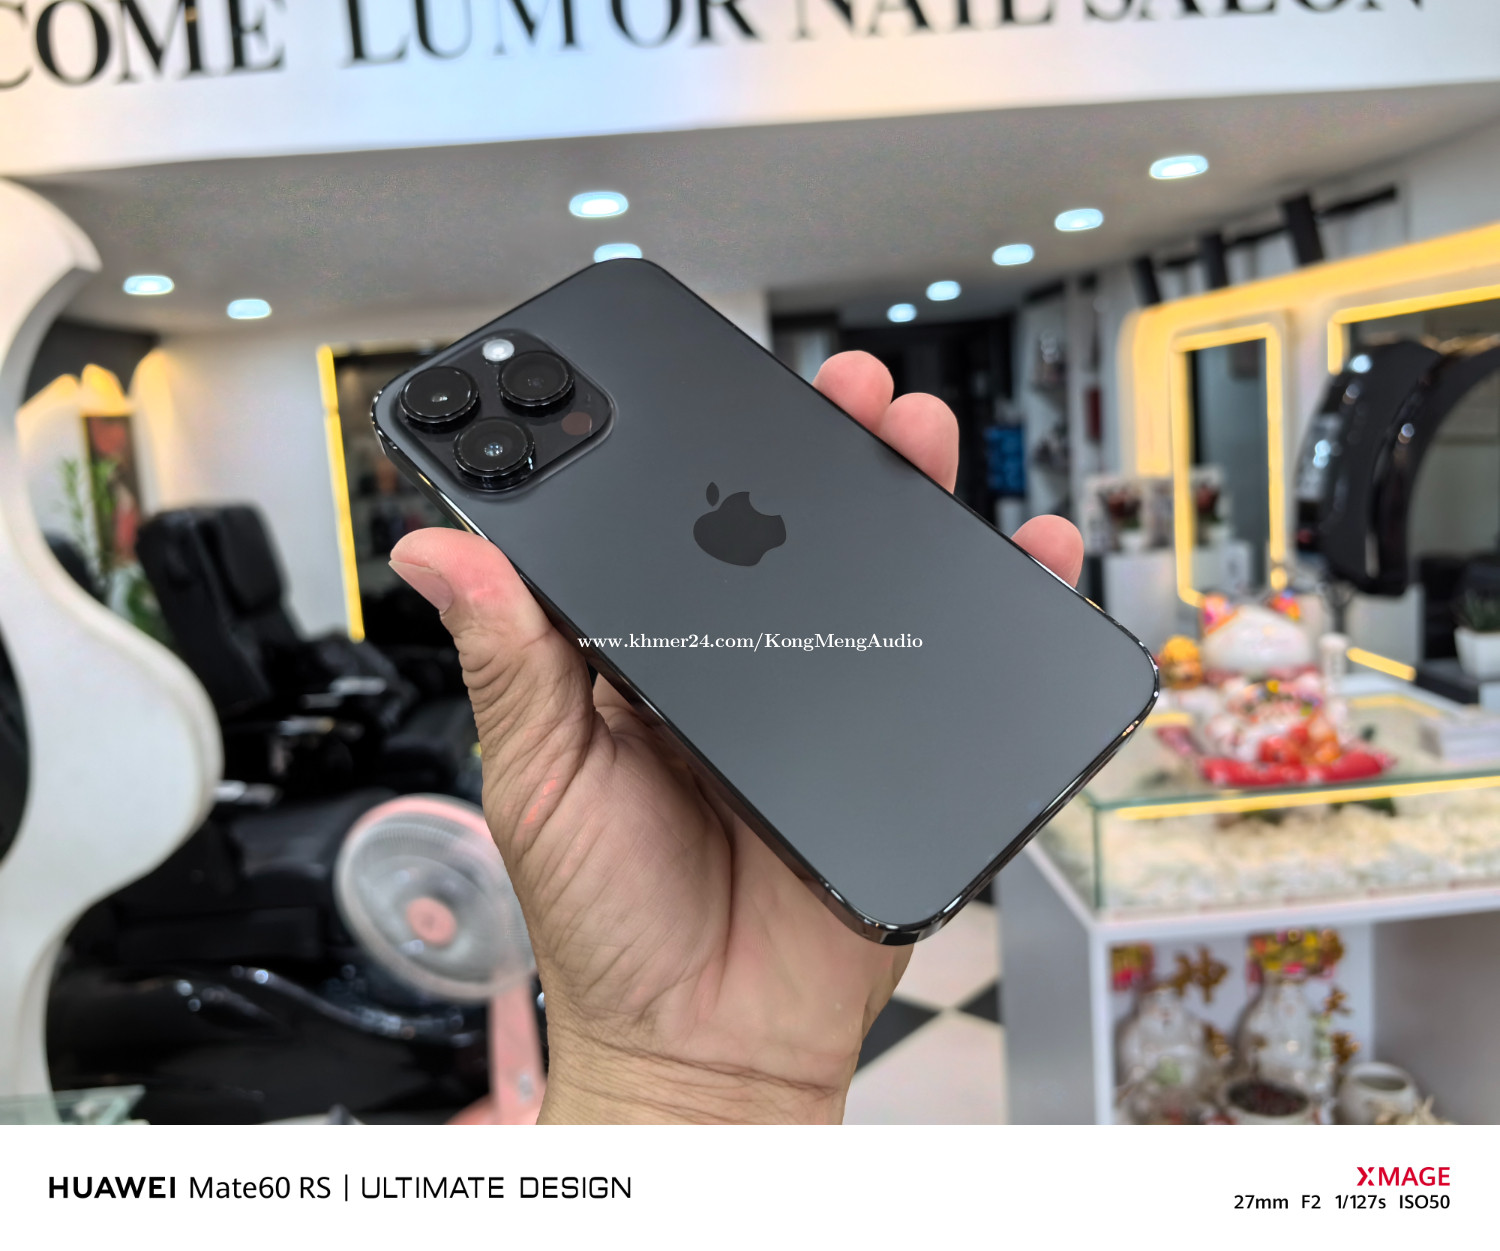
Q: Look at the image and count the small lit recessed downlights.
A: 9